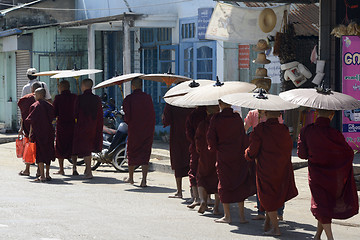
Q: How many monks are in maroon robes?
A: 11